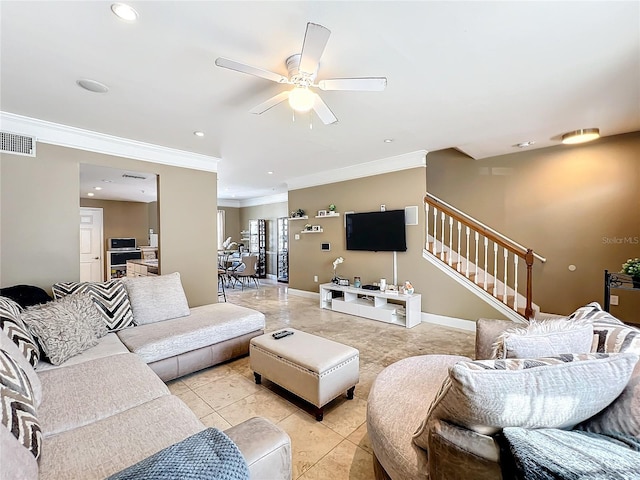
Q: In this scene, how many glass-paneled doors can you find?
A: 2